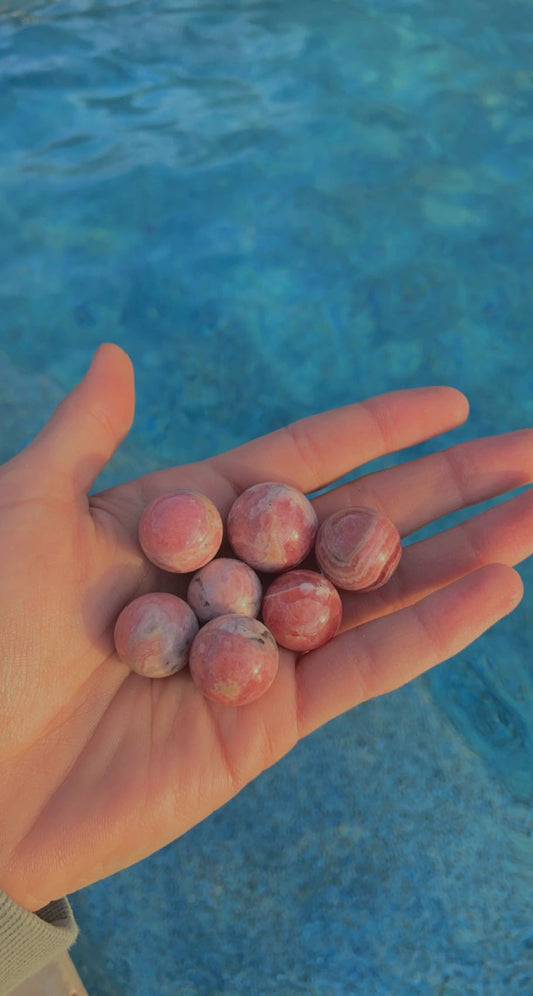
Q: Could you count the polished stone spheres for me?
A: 7